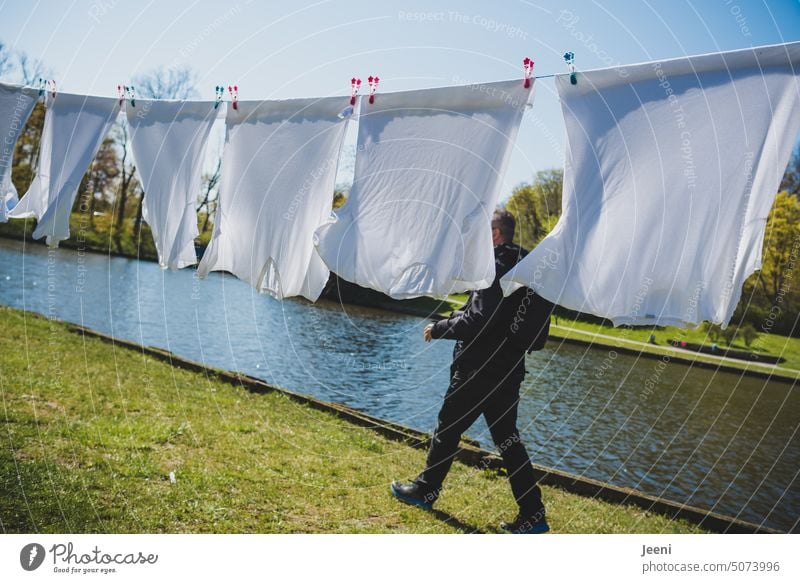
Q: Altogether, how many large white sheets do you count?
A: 6